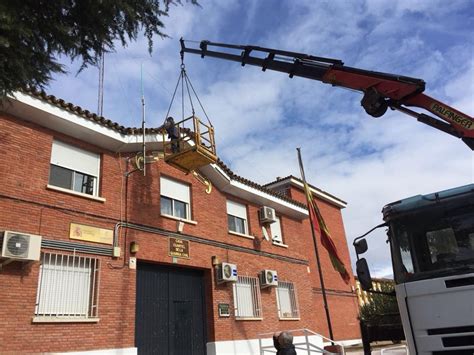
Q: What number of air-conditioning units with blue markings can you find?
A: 2